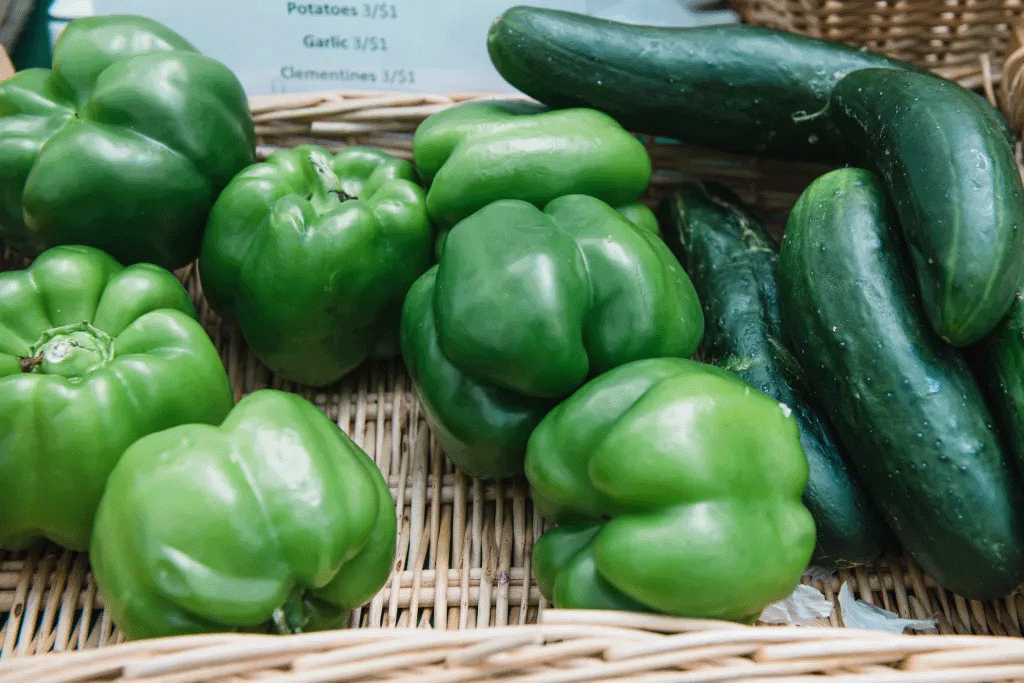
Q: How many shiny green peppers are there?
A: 7